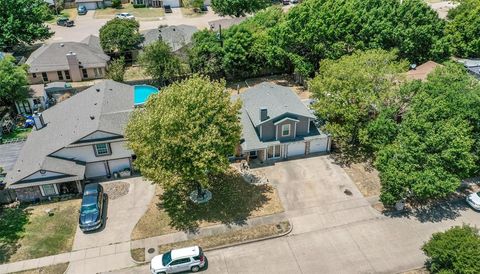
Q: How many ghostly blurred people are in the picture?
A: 0